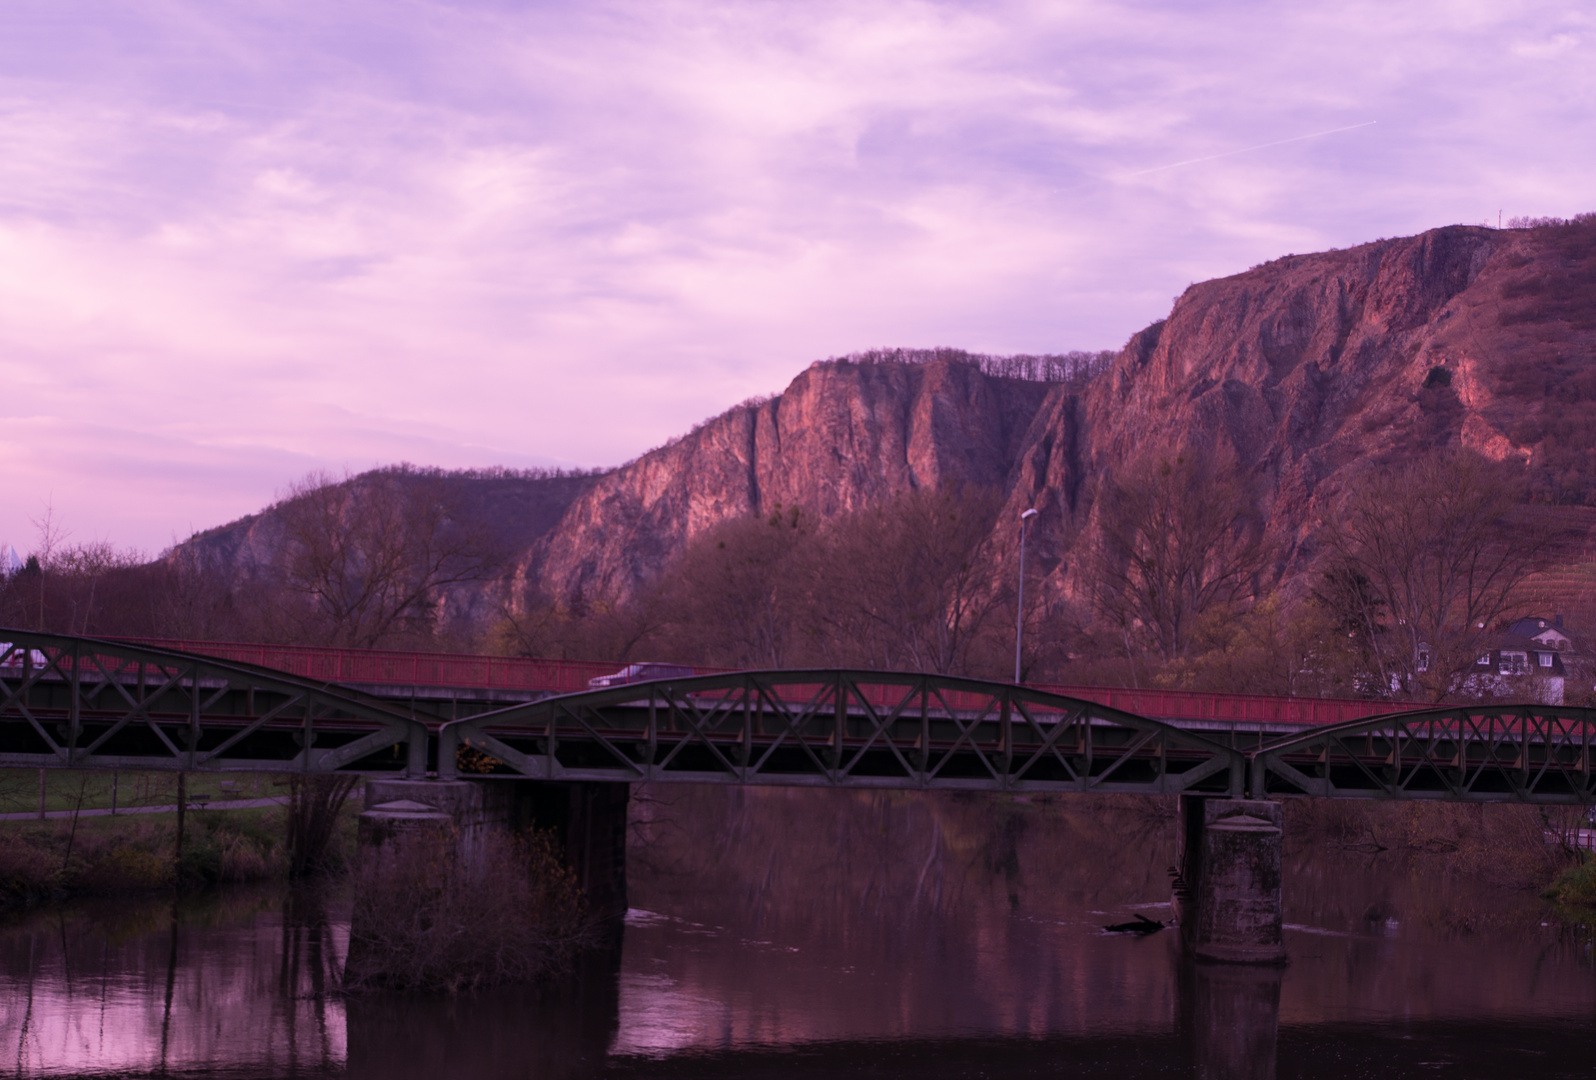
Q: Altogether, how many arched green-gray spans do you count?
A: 3